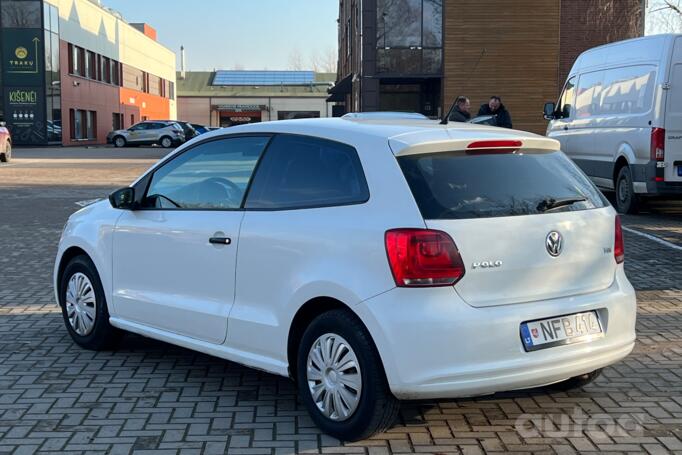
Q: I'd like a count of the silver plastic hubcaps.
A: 2